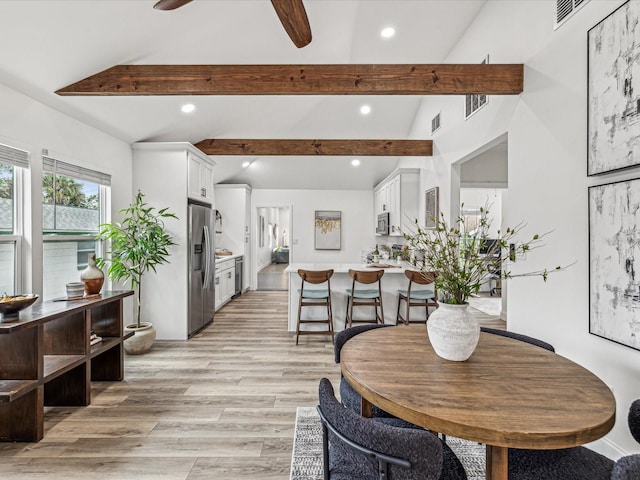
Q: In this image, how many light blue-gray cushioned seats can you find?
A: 3